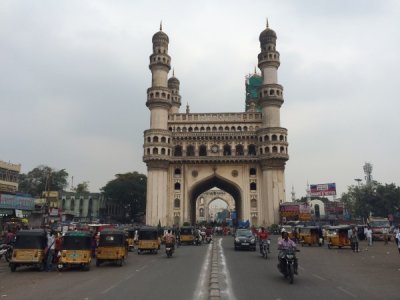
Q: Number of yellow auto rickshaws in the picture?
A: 9